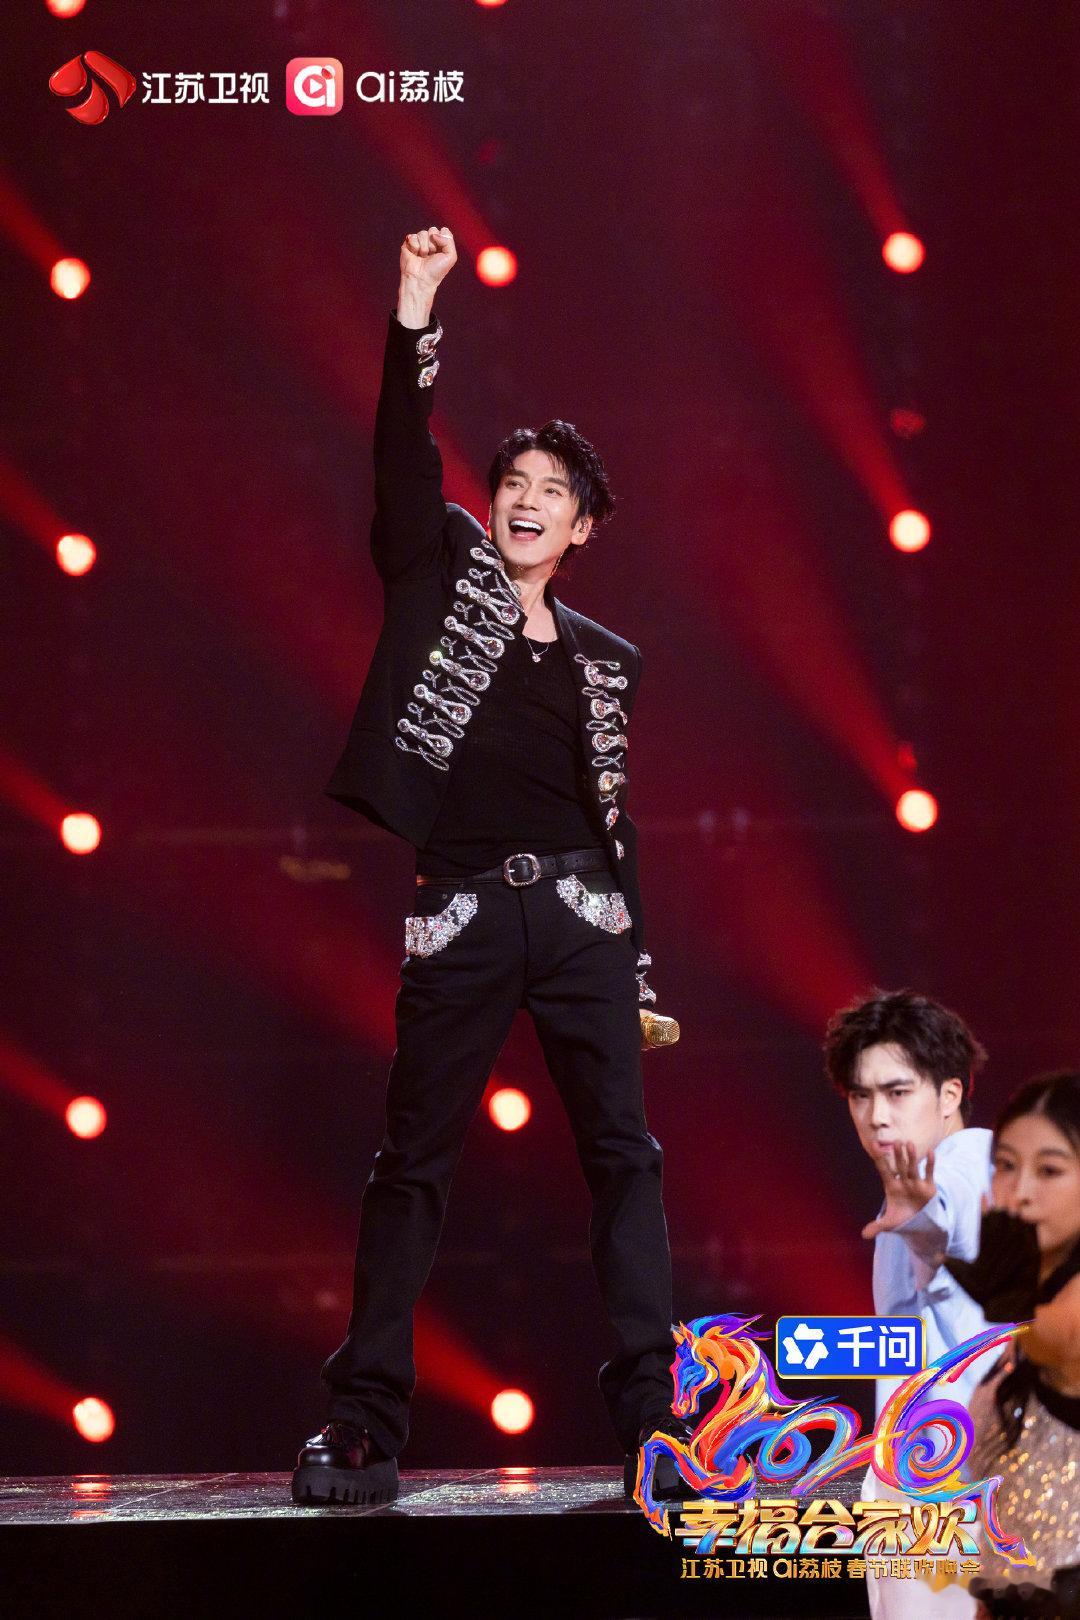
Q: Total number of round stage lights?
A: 13